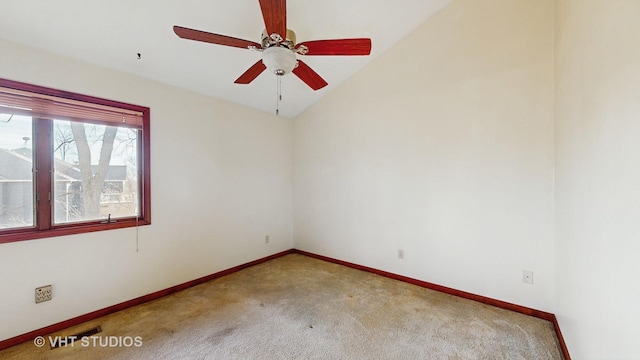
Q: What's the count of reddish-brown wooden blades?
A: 5